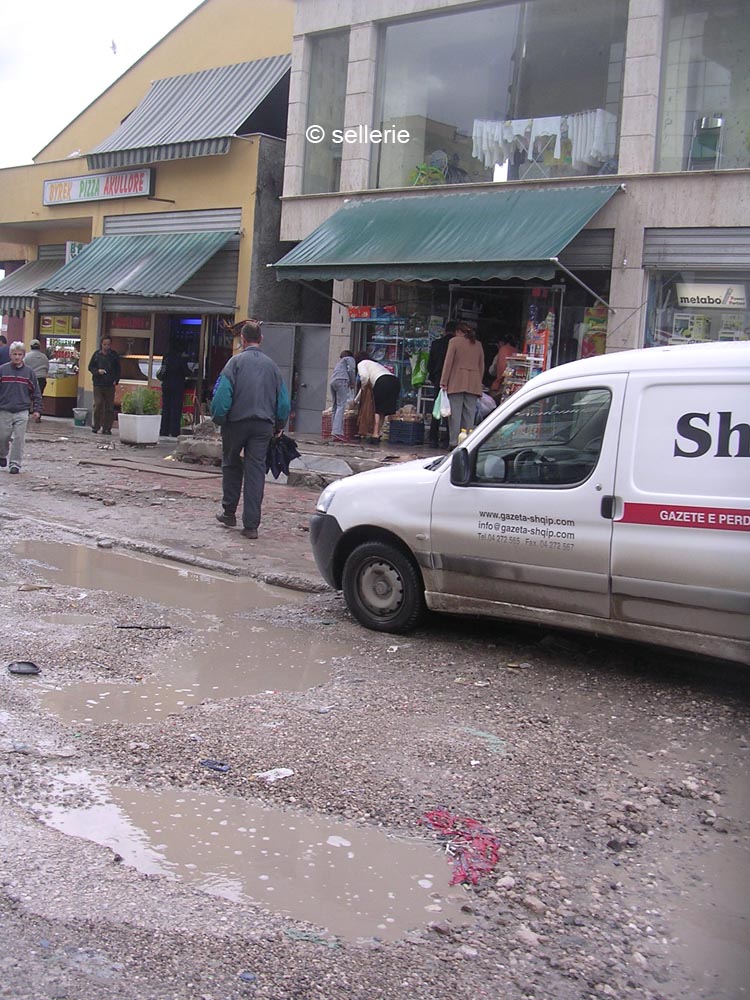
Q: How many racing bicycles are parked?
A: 0